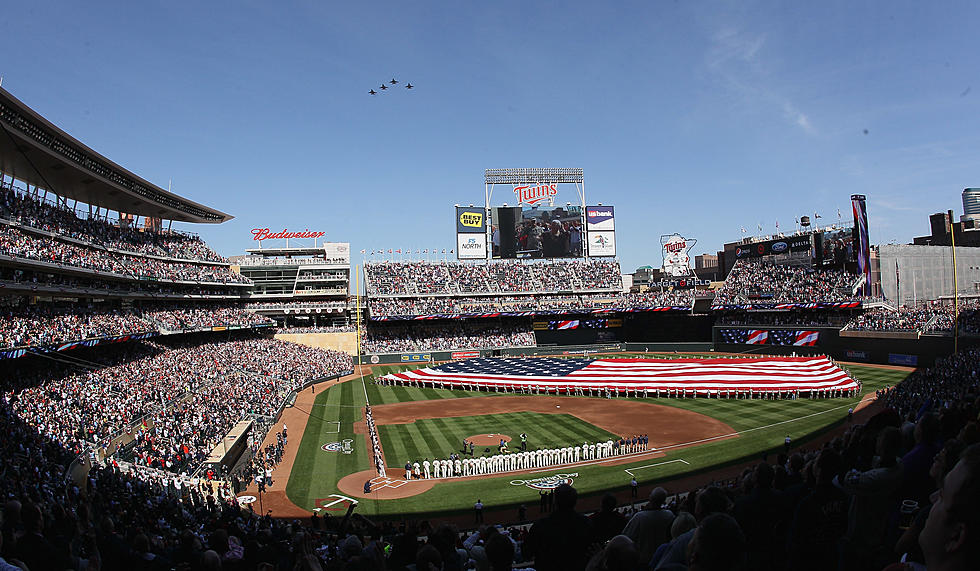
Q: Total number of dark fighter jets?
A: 4